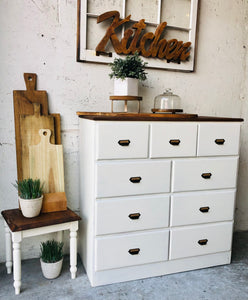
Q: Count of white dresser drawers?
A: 9